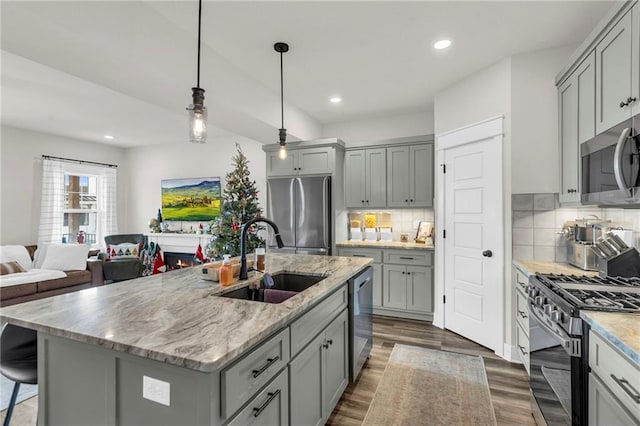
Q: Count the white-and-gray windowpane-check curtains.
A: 2